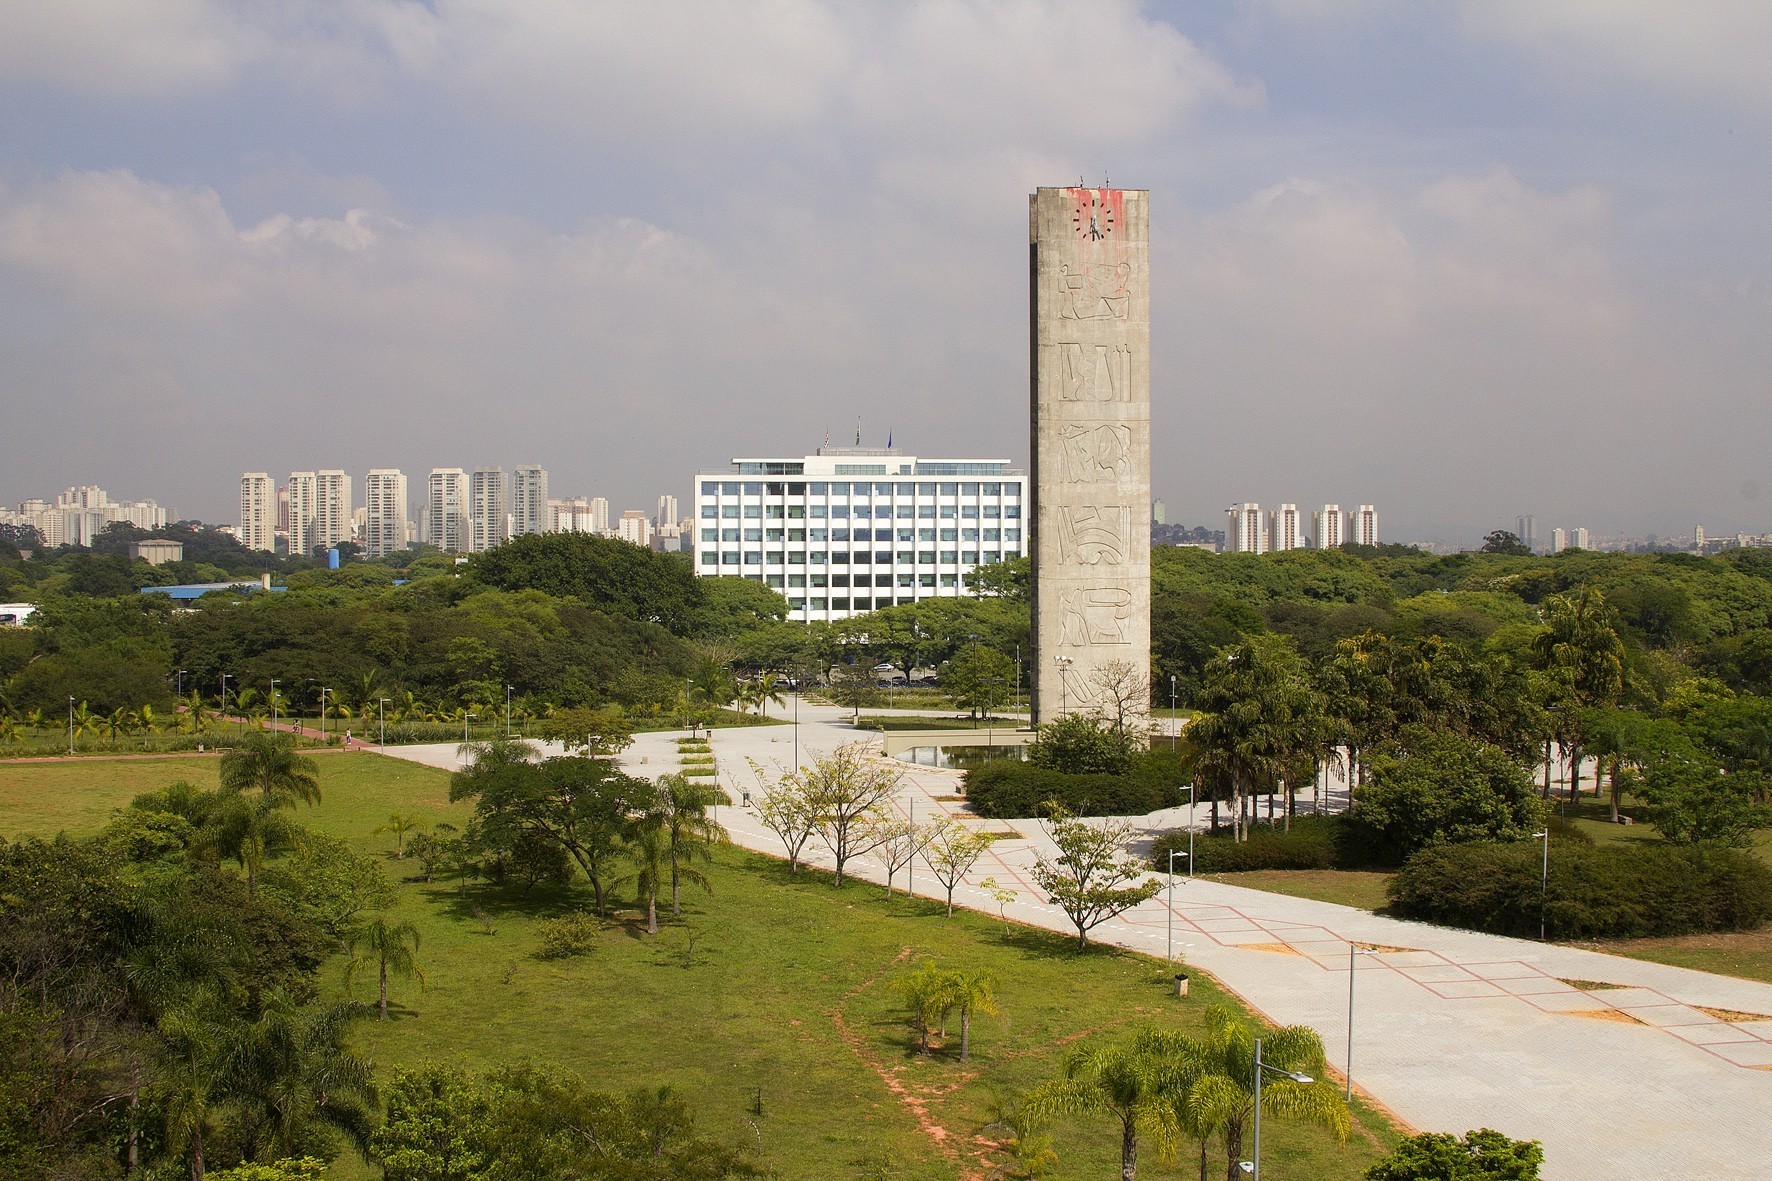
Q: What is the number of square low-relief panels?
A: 6